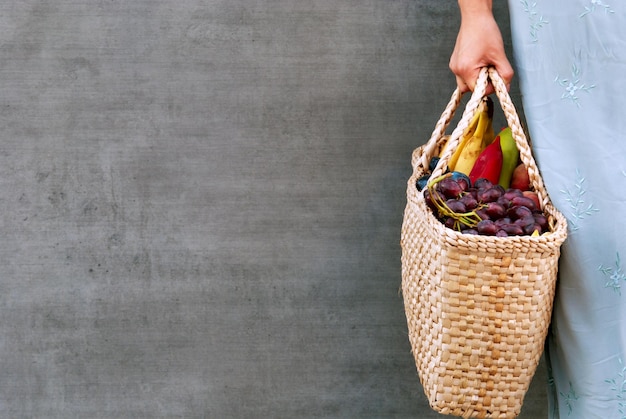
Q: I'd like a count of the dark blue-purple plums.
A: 3